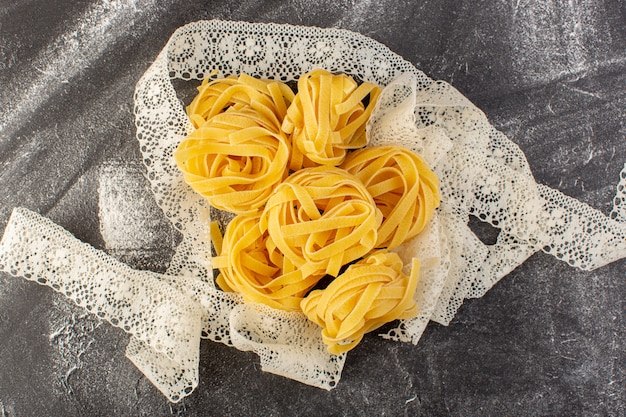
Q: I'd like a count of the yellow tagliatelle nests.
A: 7